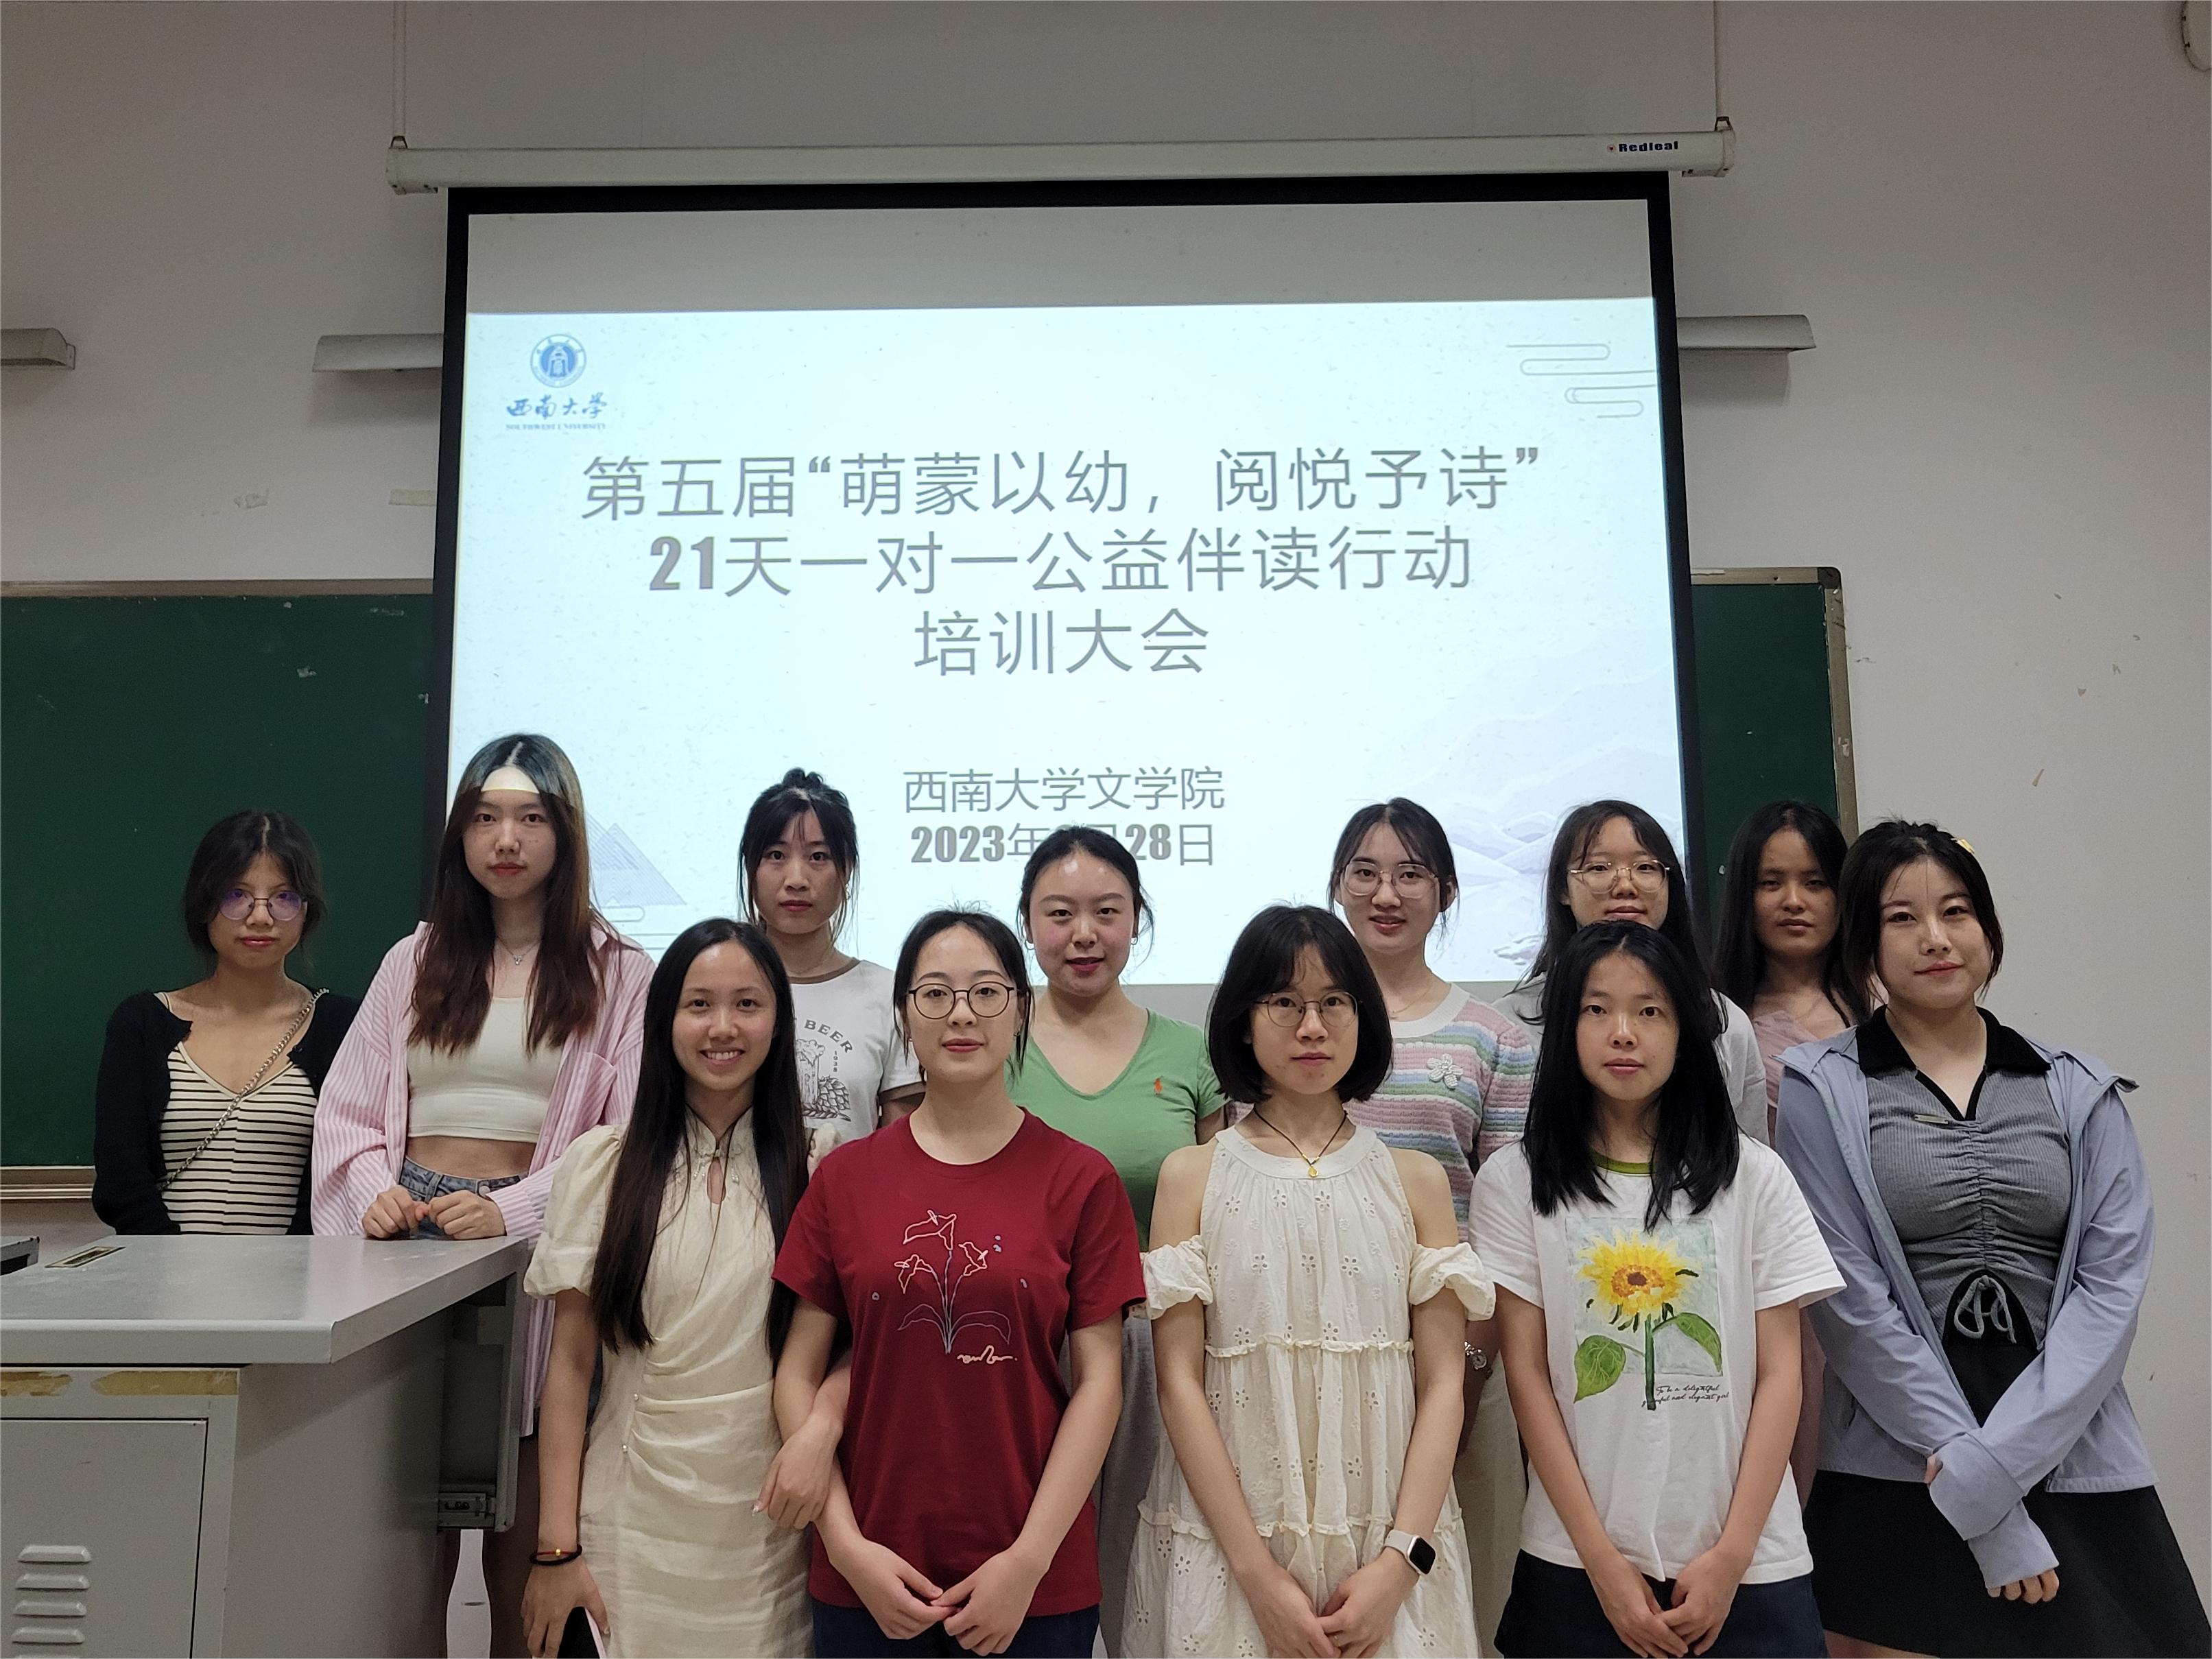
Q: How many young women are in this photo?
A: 12